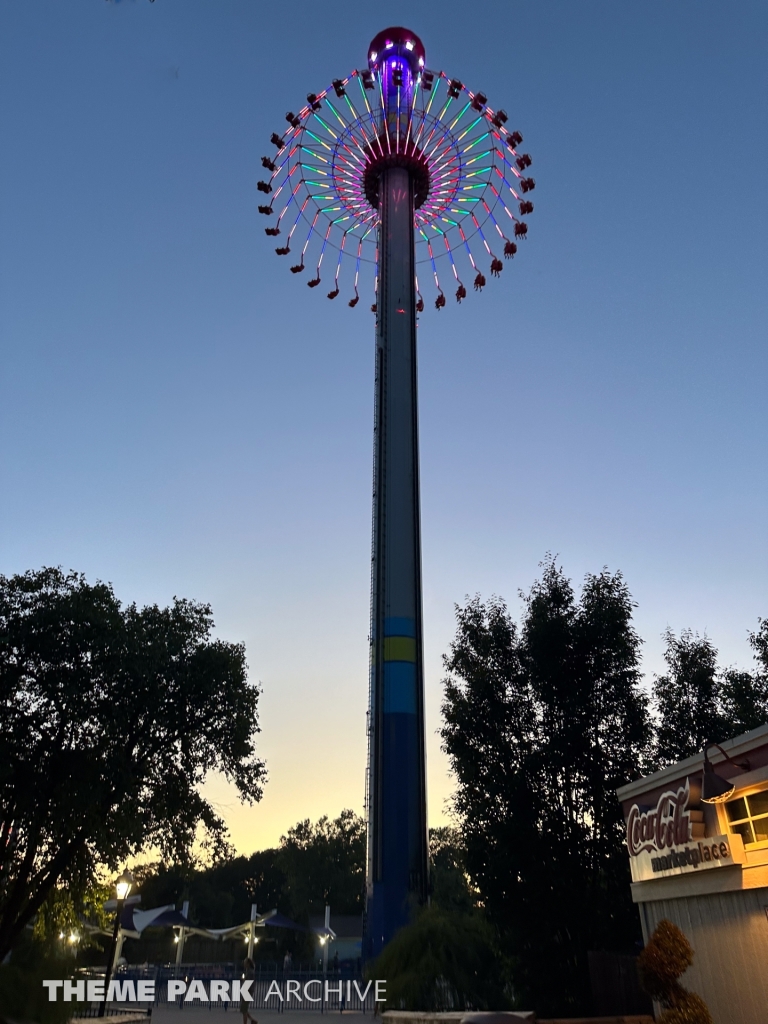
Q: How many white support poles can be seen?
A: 4